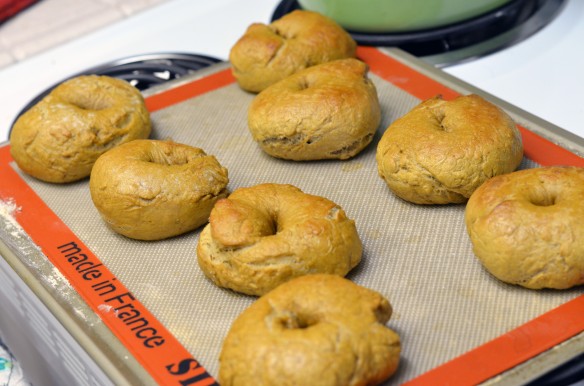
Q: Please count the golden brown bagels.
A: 8